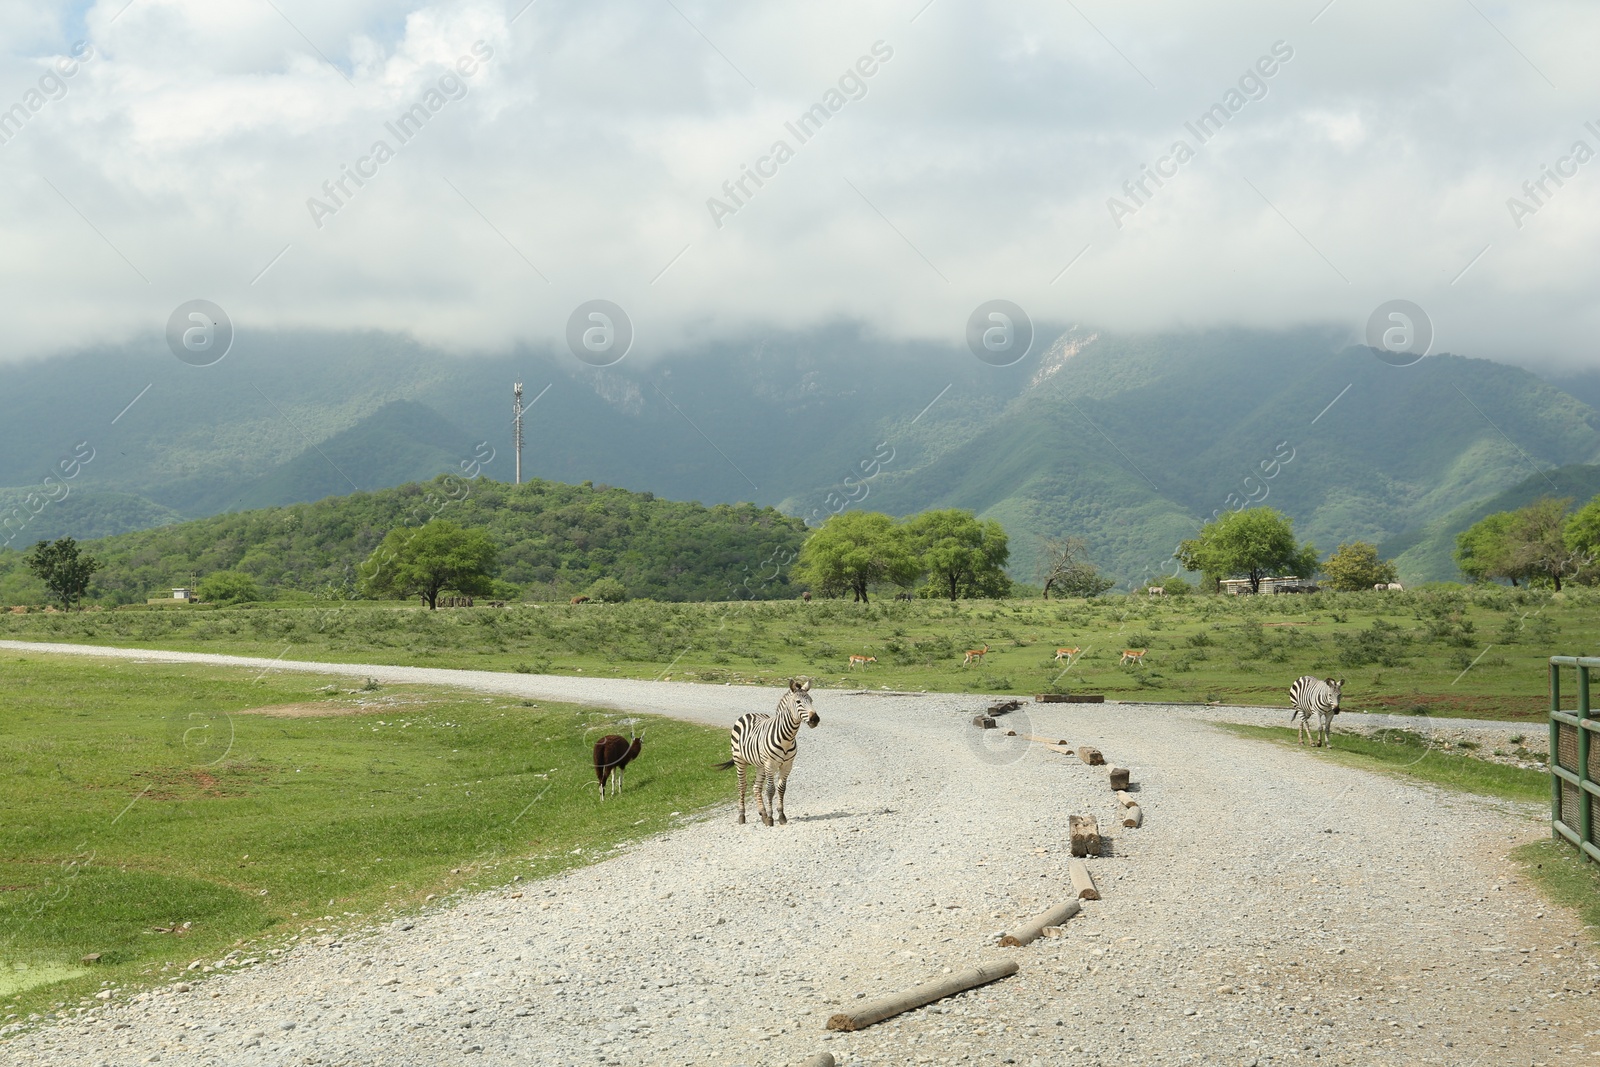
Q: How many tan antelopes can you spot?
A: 4